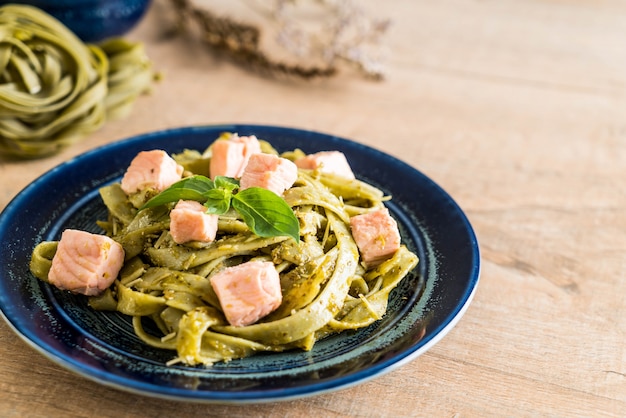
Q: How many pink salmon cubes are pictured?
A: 8